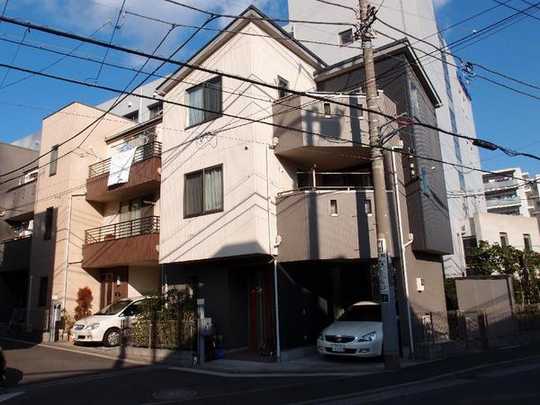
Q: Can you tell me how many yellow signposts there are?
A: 0